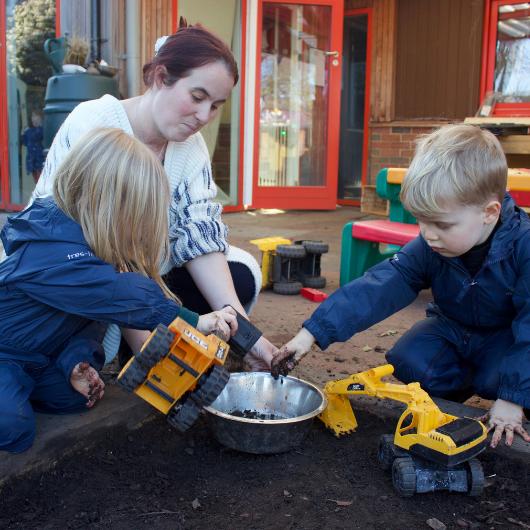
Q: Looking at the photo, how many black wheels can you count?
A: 11